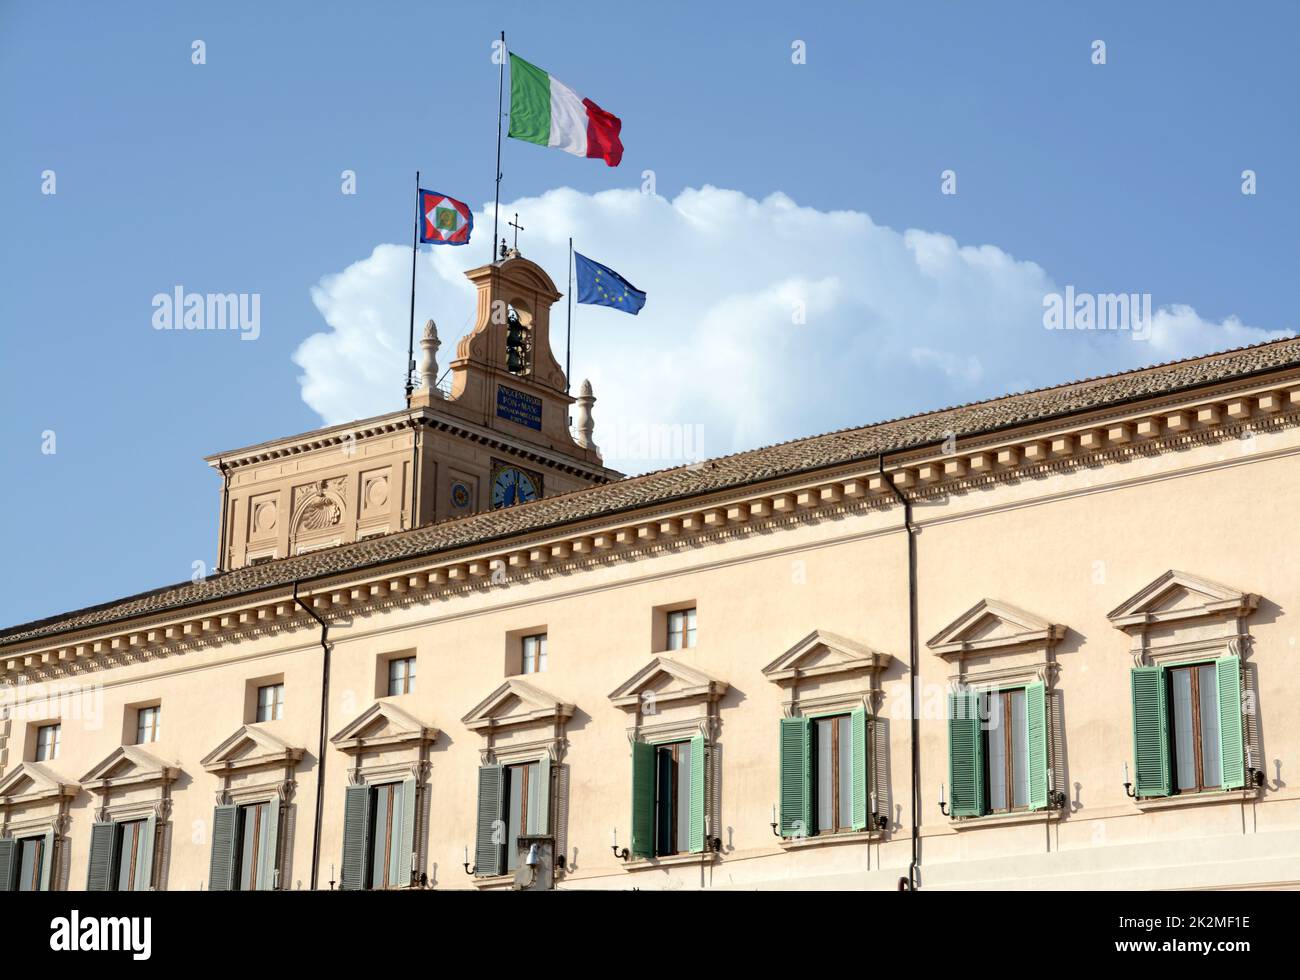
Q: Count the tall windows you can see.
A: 9